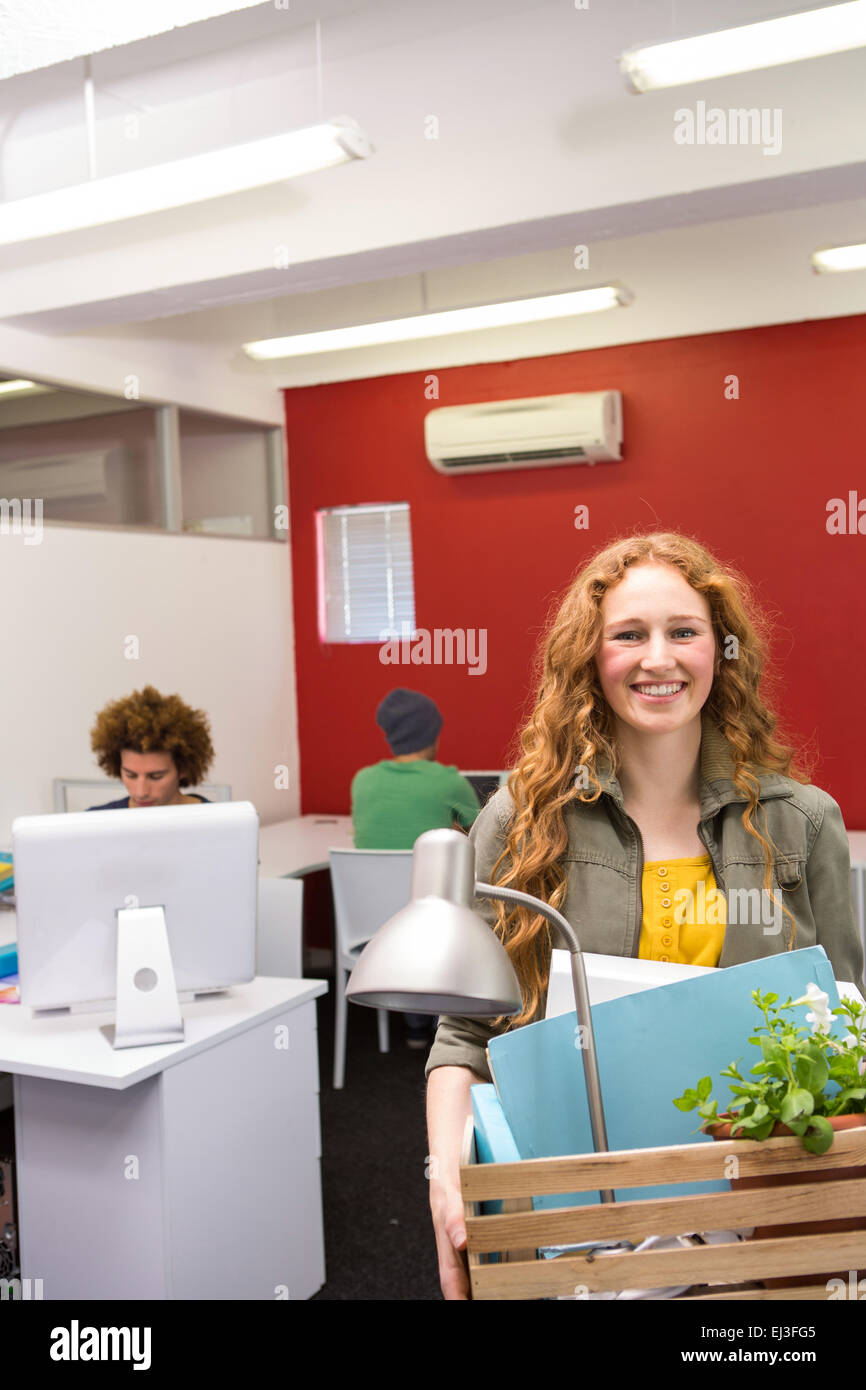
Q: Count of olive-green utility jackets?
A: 1